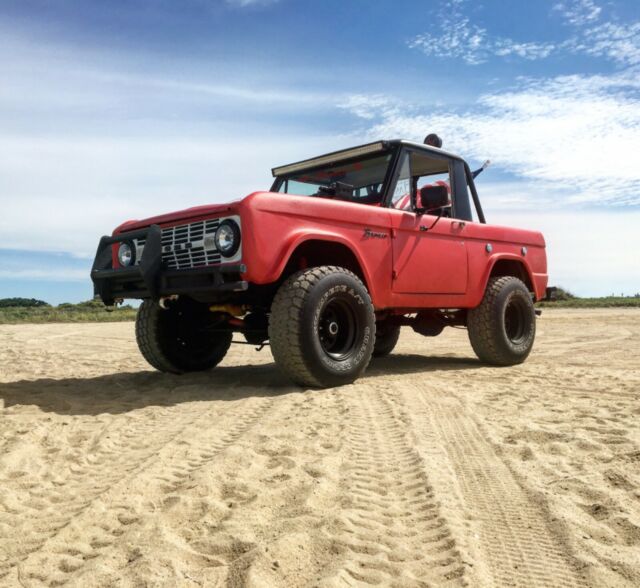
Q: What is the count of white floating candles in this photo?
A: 0